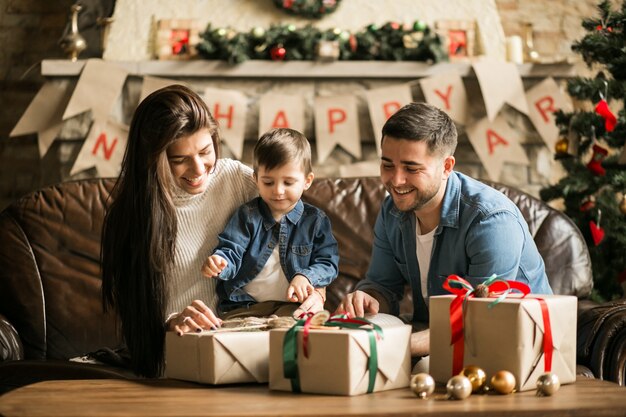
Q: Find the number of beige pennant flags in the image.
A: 12